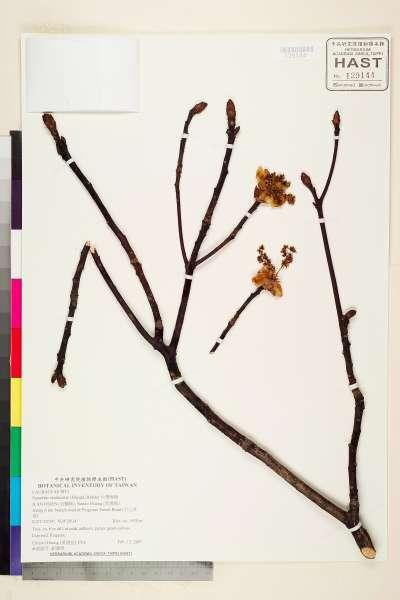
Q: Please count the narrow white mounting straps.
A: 12